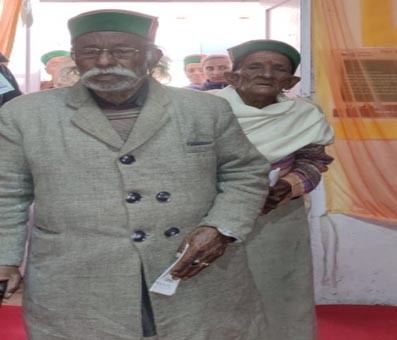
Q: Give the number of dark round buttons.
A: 5